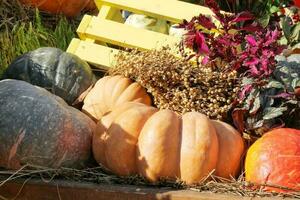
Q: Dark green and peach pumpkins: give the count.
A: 4